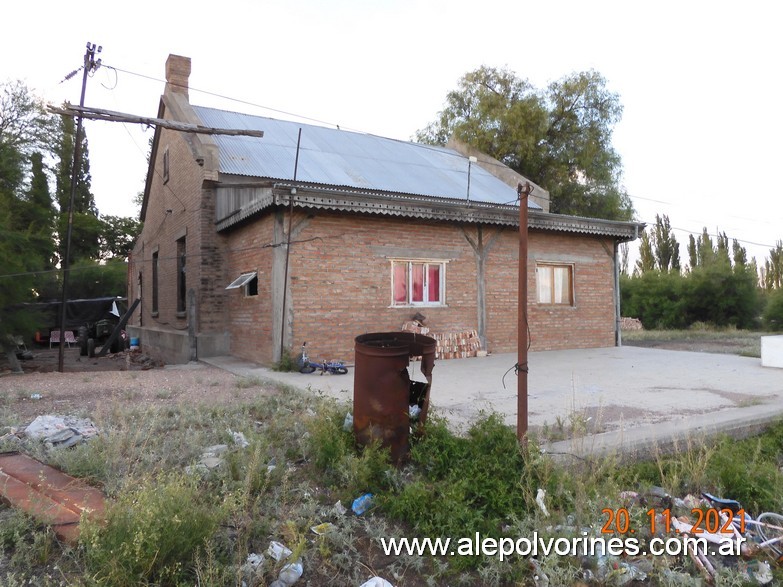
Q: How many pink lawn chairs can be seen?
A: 2